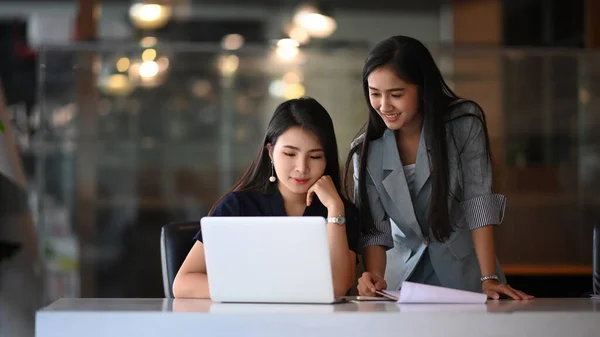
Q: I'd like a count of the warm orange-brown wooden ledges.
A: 1